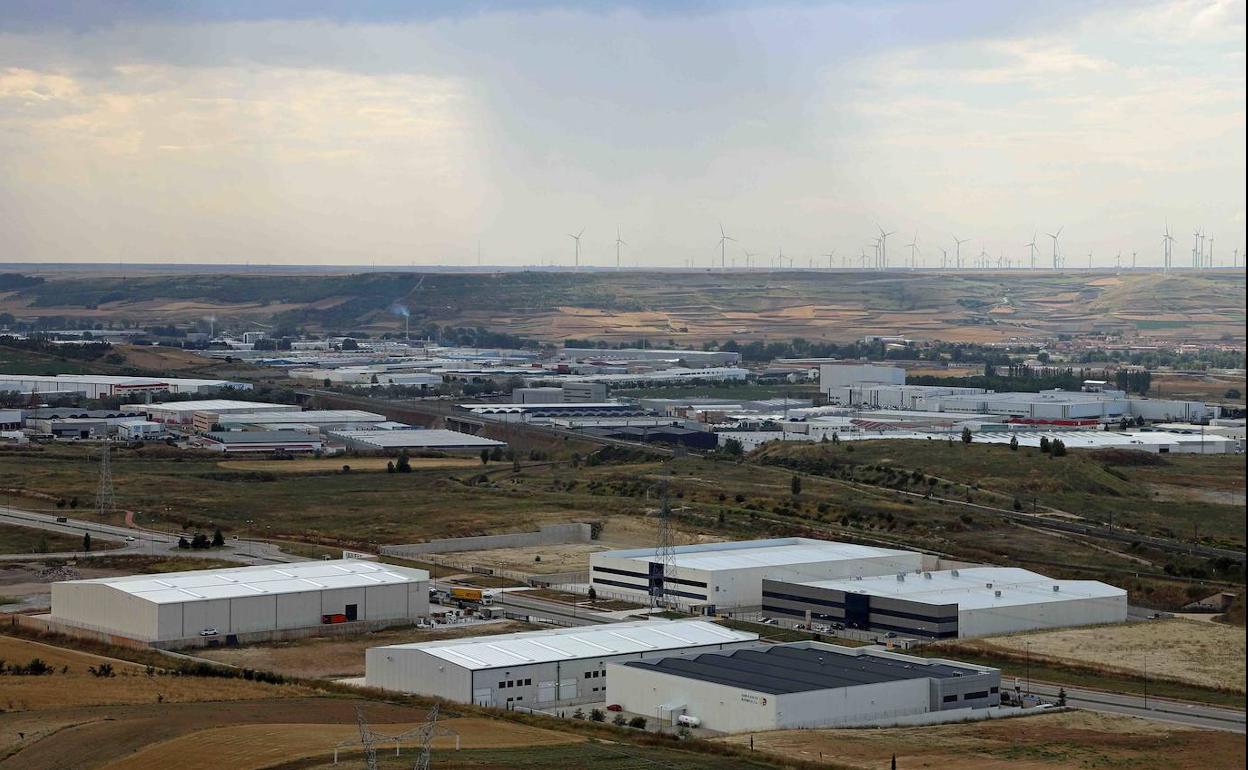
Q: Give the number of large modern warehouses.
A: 5